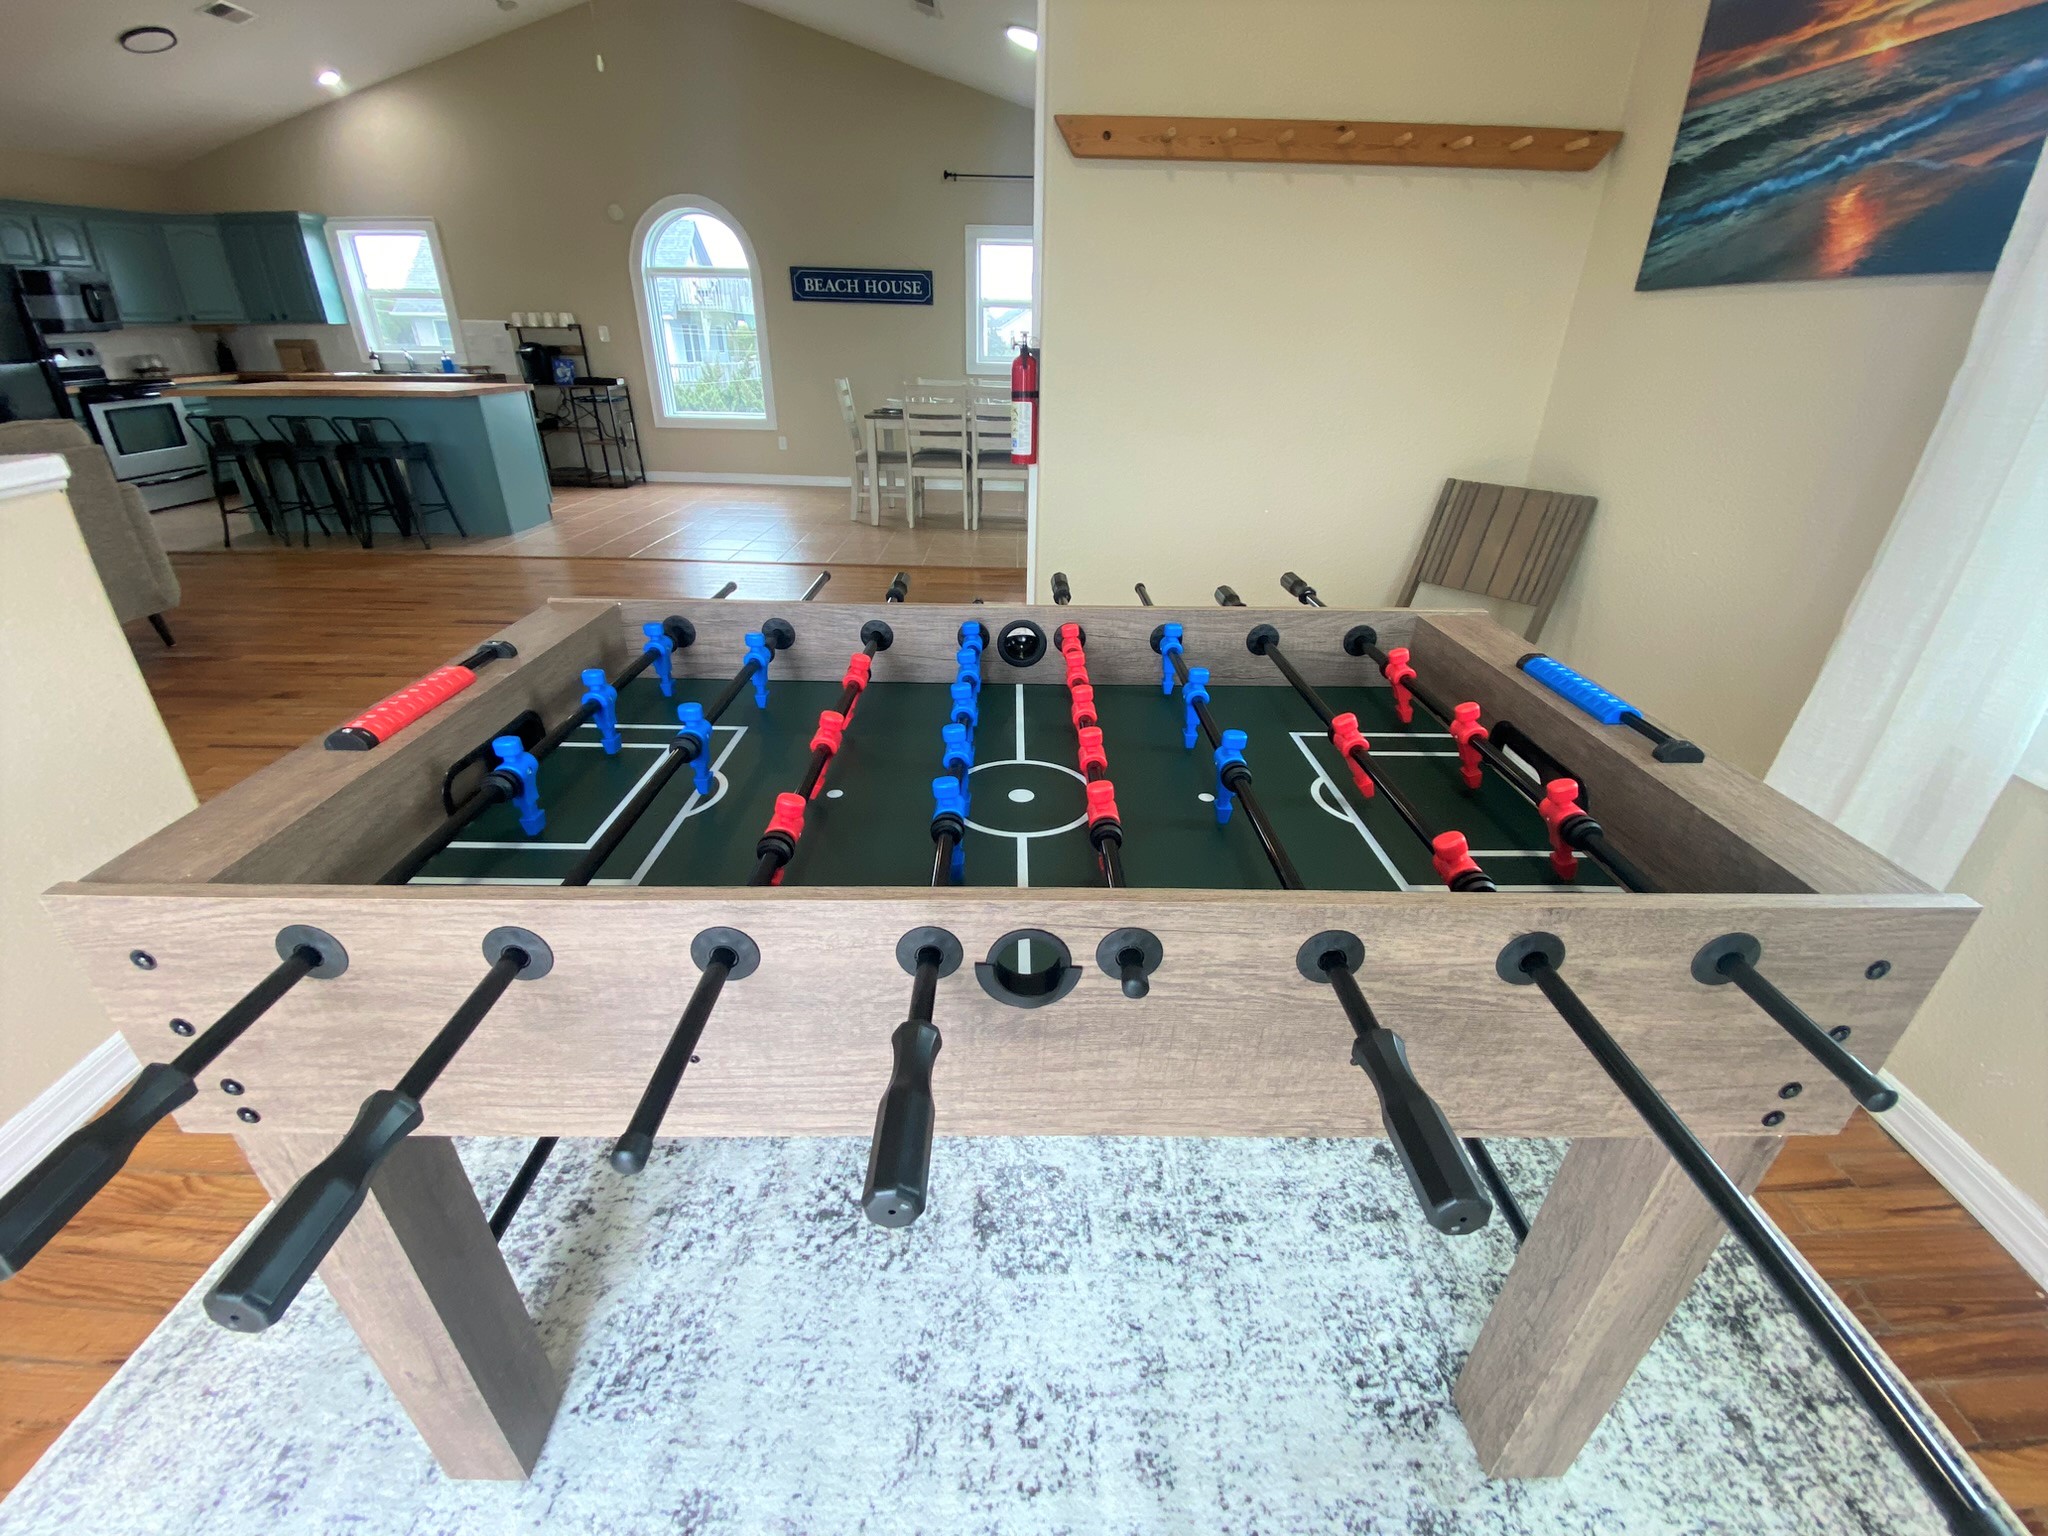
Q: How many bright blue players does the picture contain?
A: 13